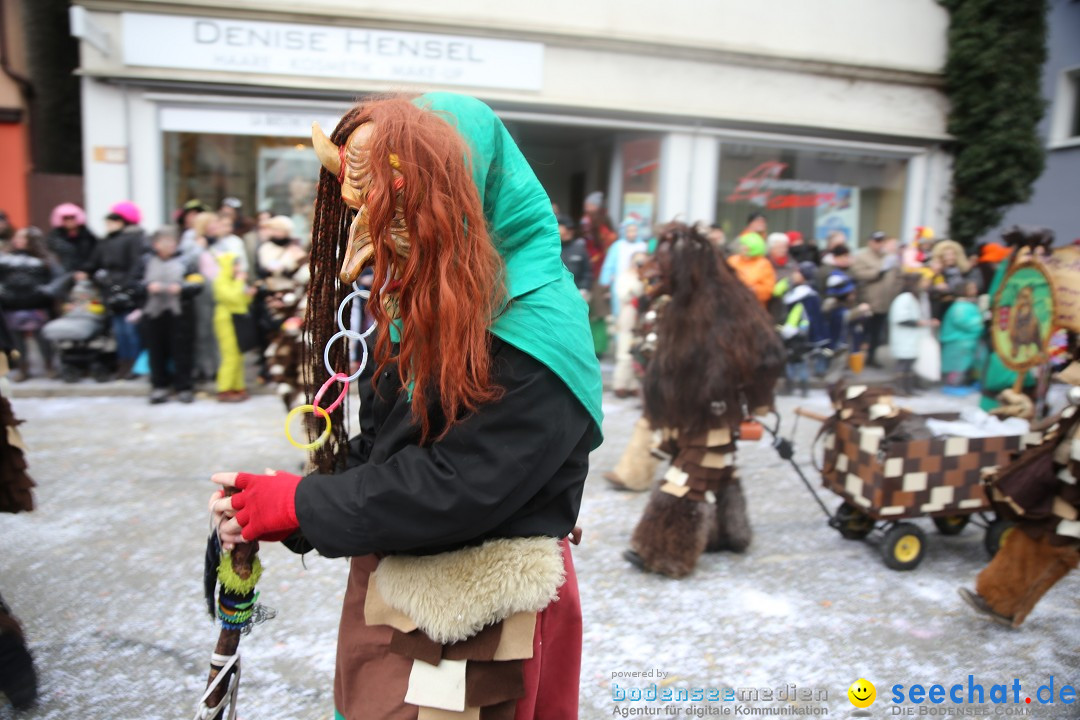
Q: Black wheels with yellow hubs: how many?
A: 4